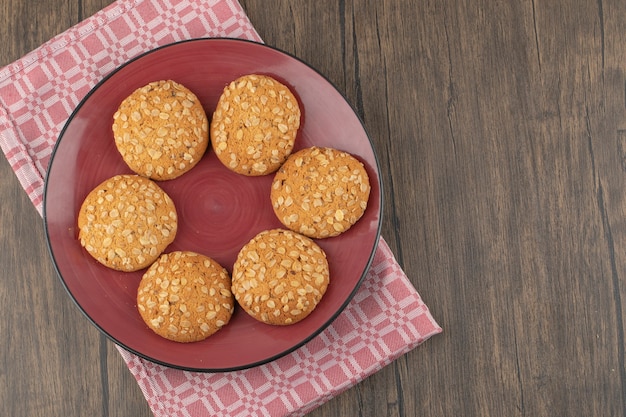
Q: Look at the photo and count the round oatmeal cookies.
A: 6